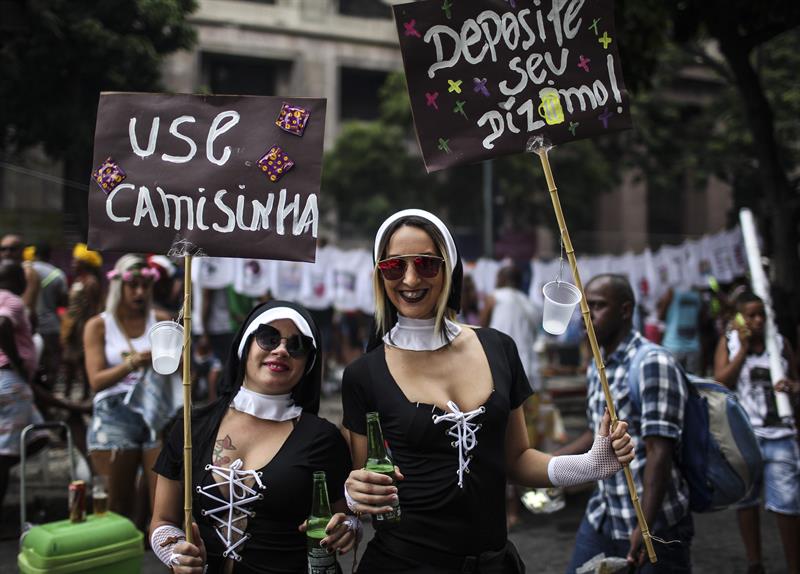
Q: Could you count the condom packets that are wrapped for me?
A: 3